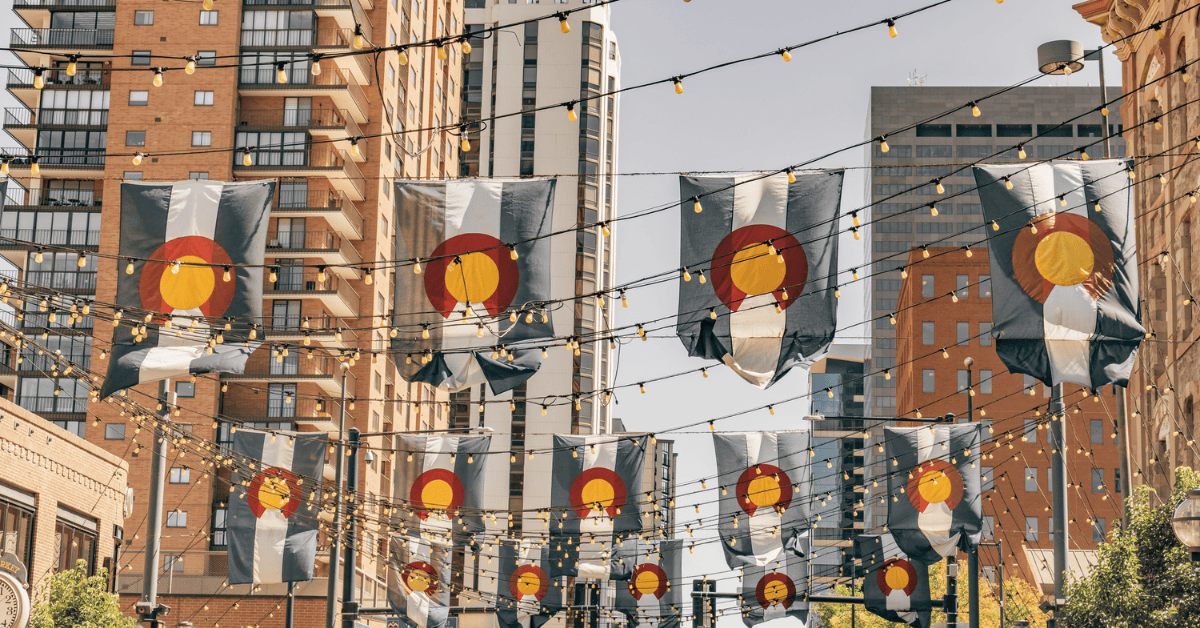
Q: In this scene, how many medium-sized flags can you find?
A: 5